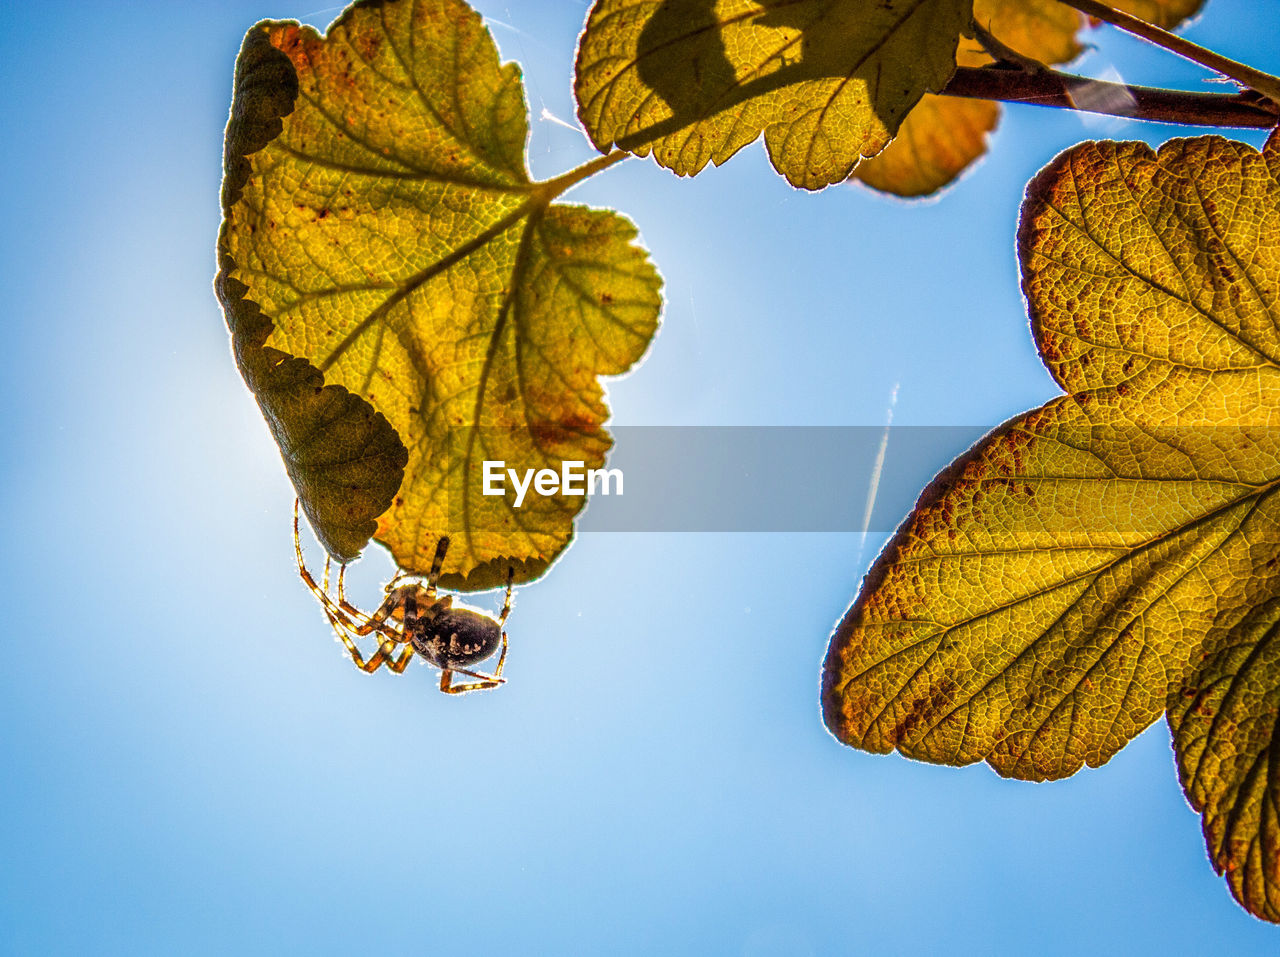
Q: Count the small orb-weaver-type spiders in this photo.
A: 1